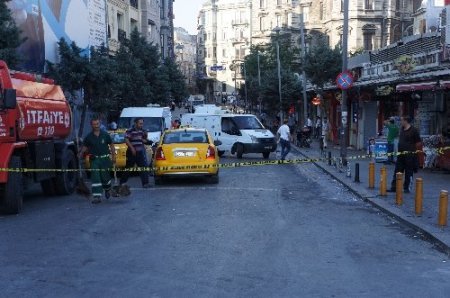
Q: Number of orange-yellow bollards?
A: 5